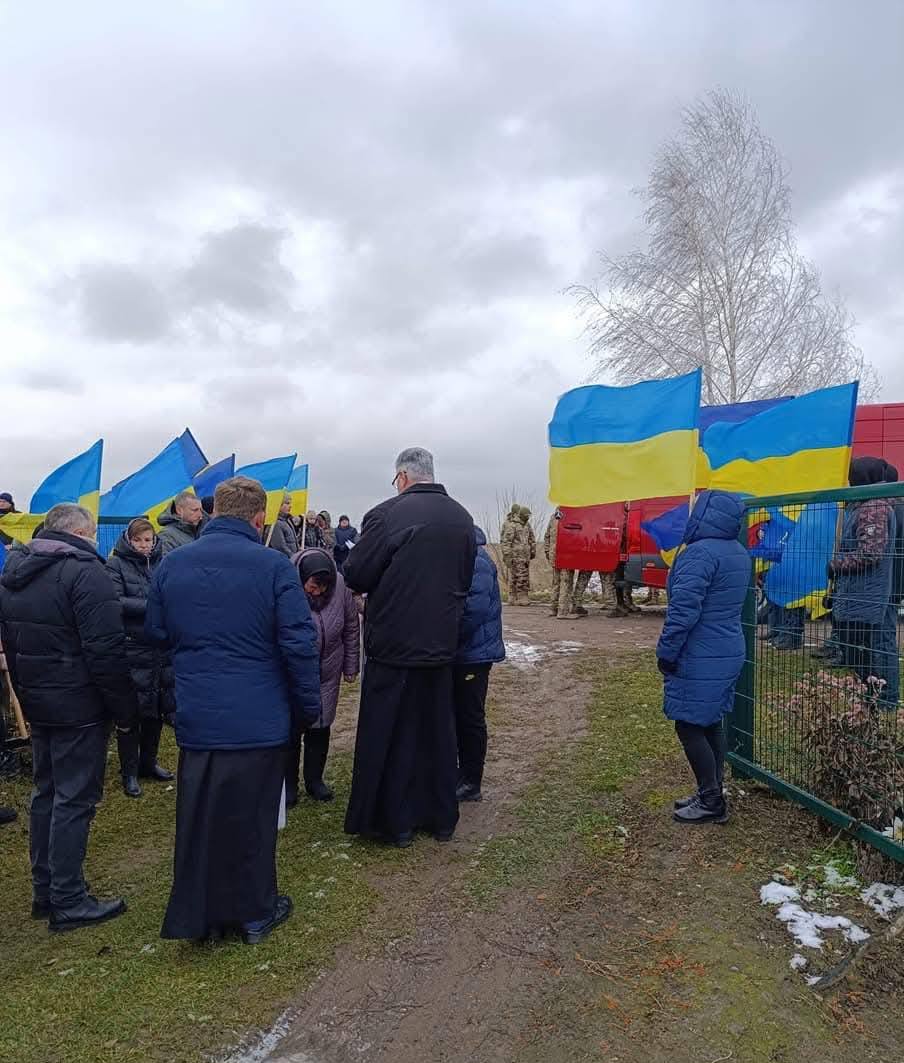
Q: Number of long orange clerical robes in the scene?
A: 0